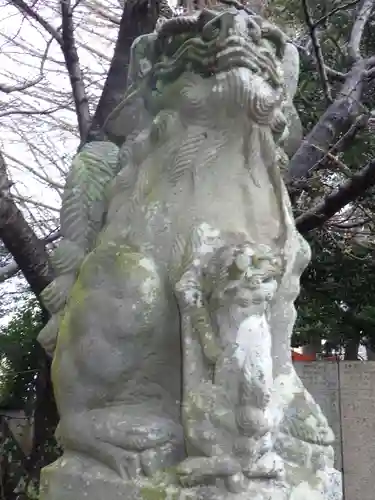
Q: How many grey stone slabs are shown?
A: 2